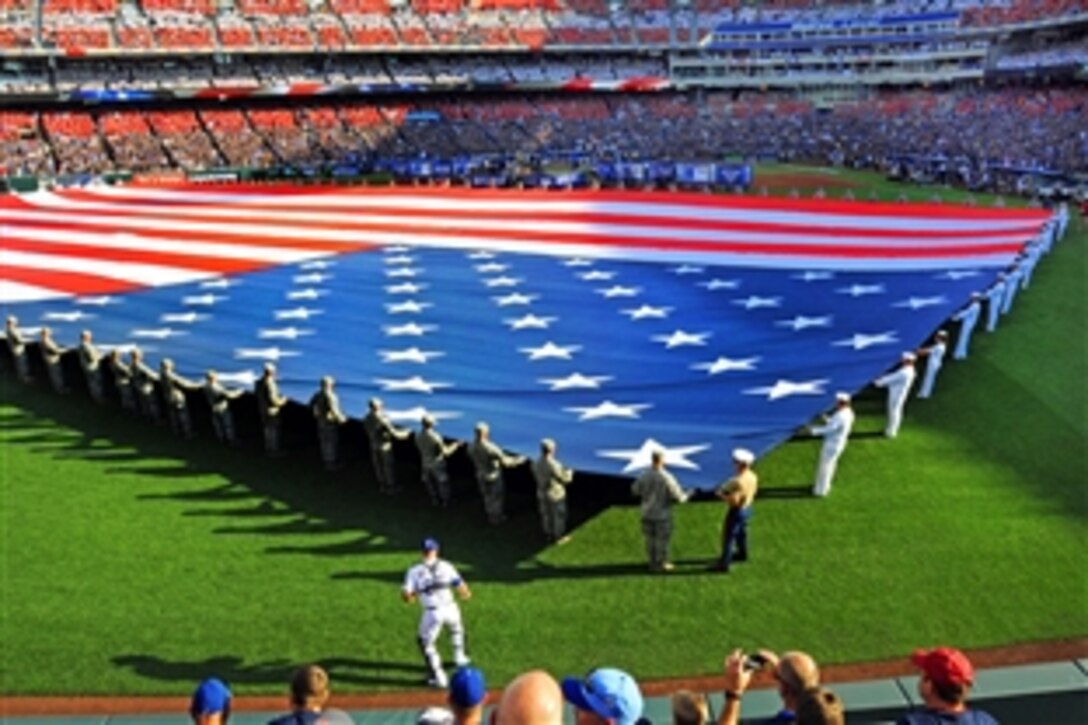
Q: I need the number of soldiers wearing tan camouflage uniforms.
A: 14